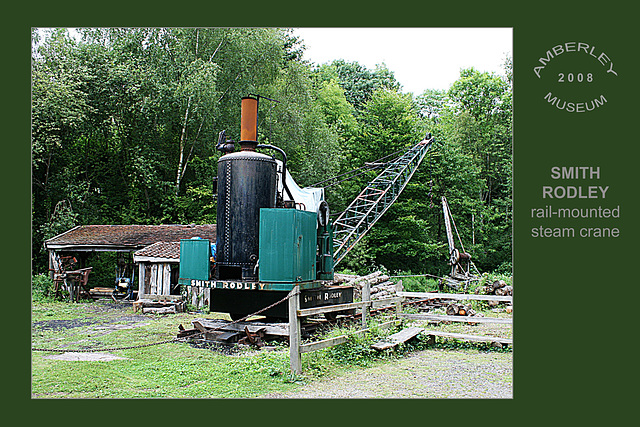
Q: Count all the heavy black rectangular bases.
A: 1